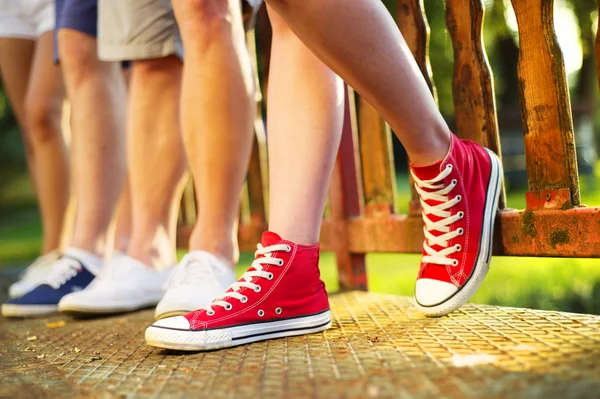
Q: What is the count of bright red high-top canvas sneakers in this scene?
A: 2